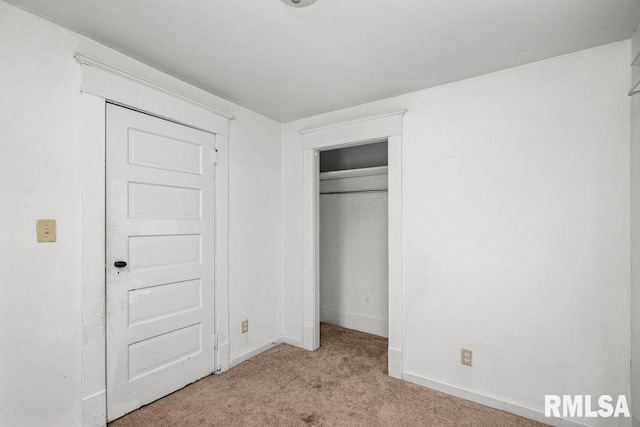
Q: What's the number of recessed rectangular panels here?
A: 5